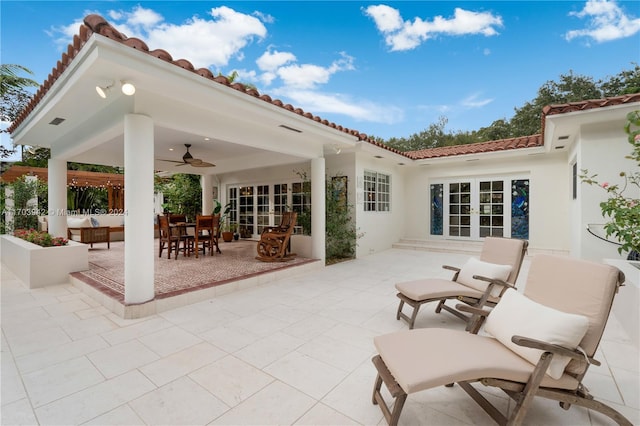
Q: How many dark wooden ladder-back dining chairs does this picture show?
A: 4